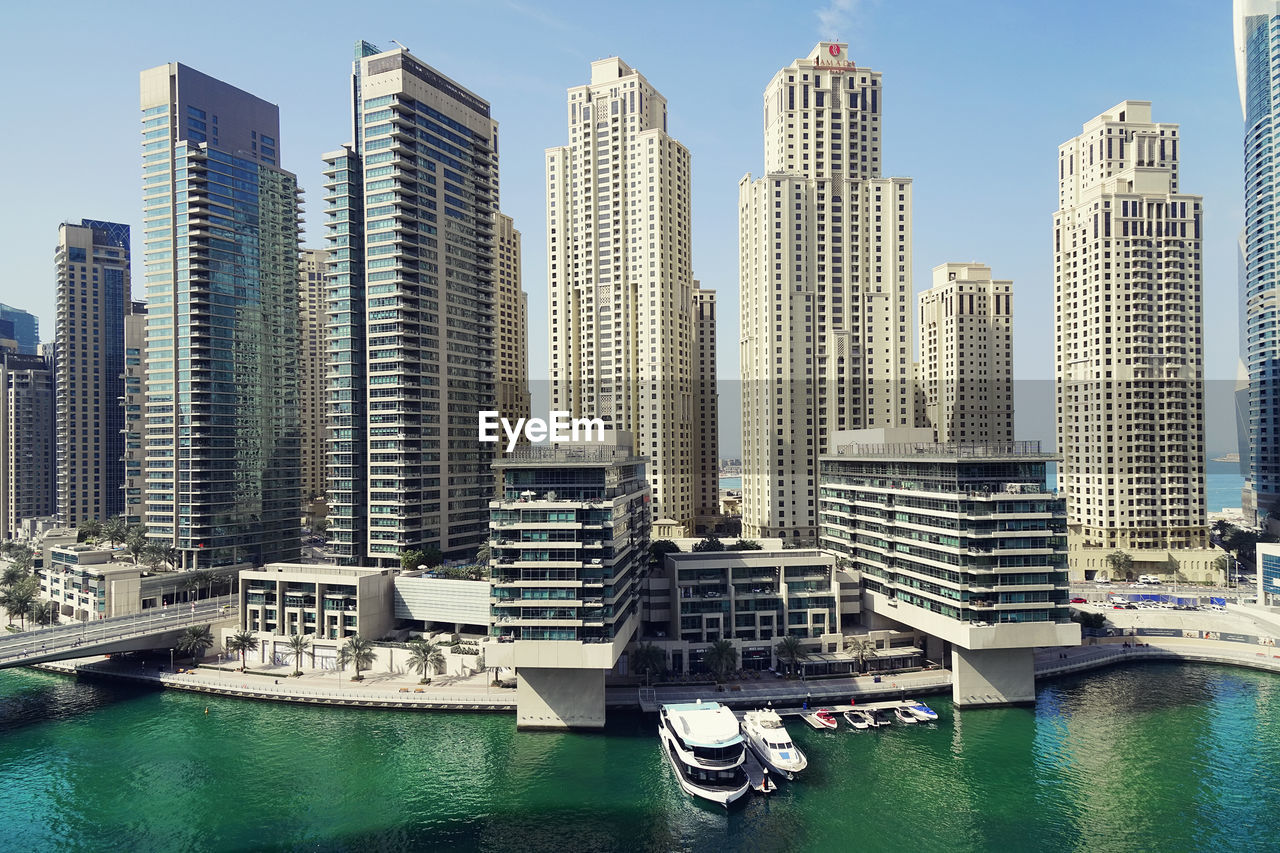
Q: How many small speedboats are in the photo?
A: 5